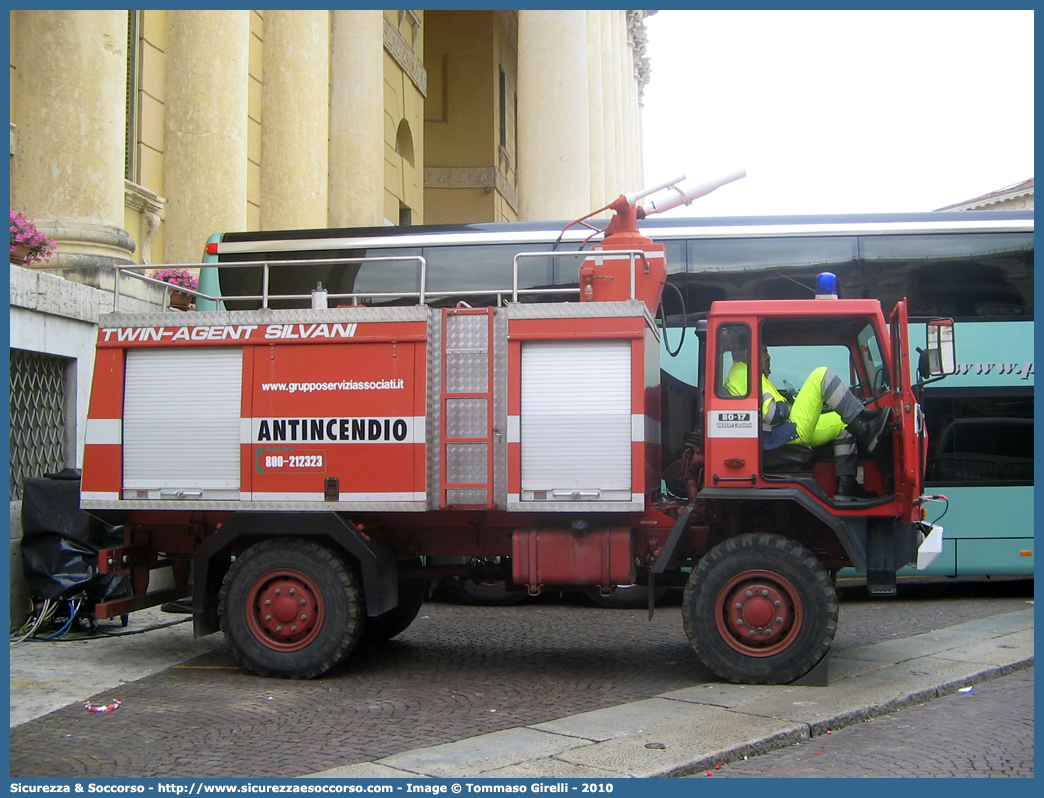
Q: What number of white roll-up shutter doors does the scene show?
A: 2